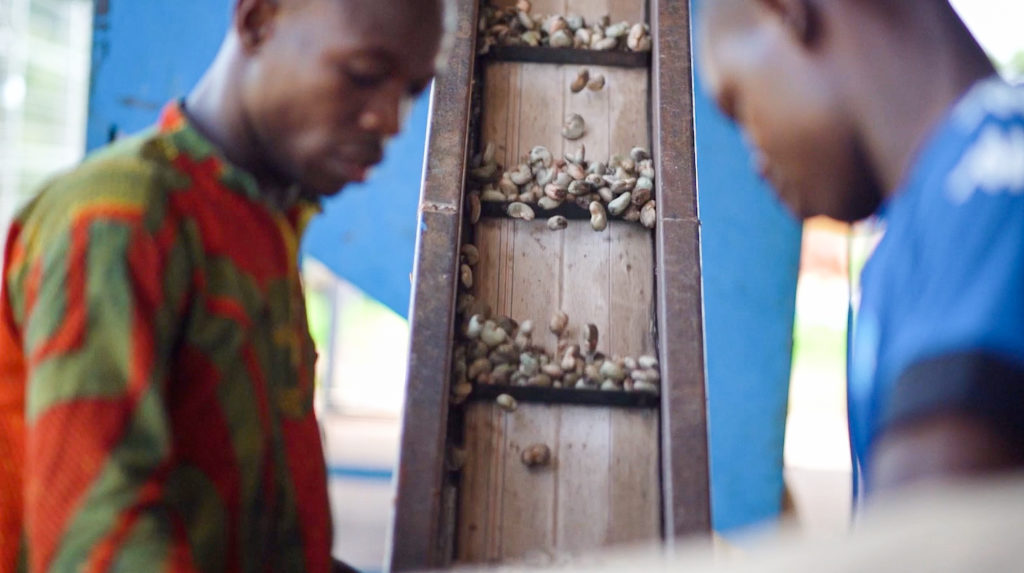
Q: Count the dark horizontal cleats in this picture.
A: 3